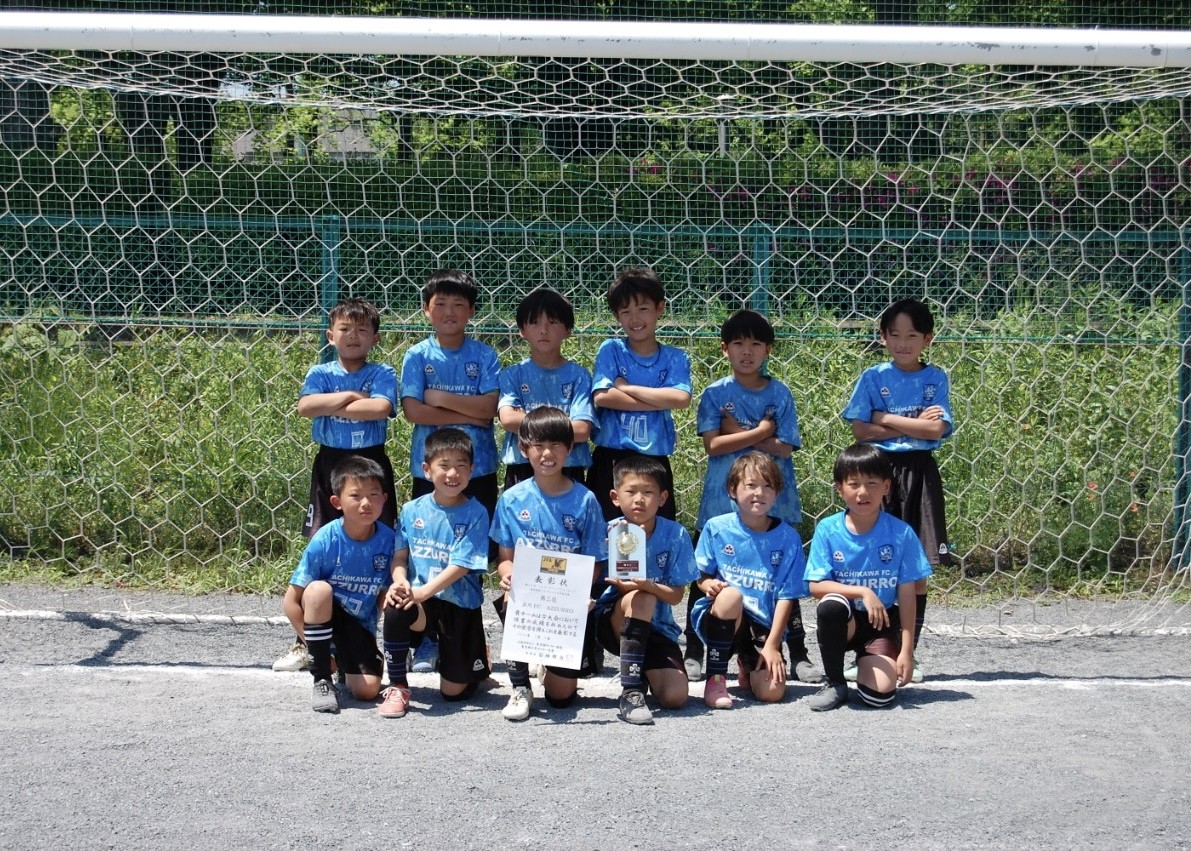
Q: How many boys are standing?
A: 6